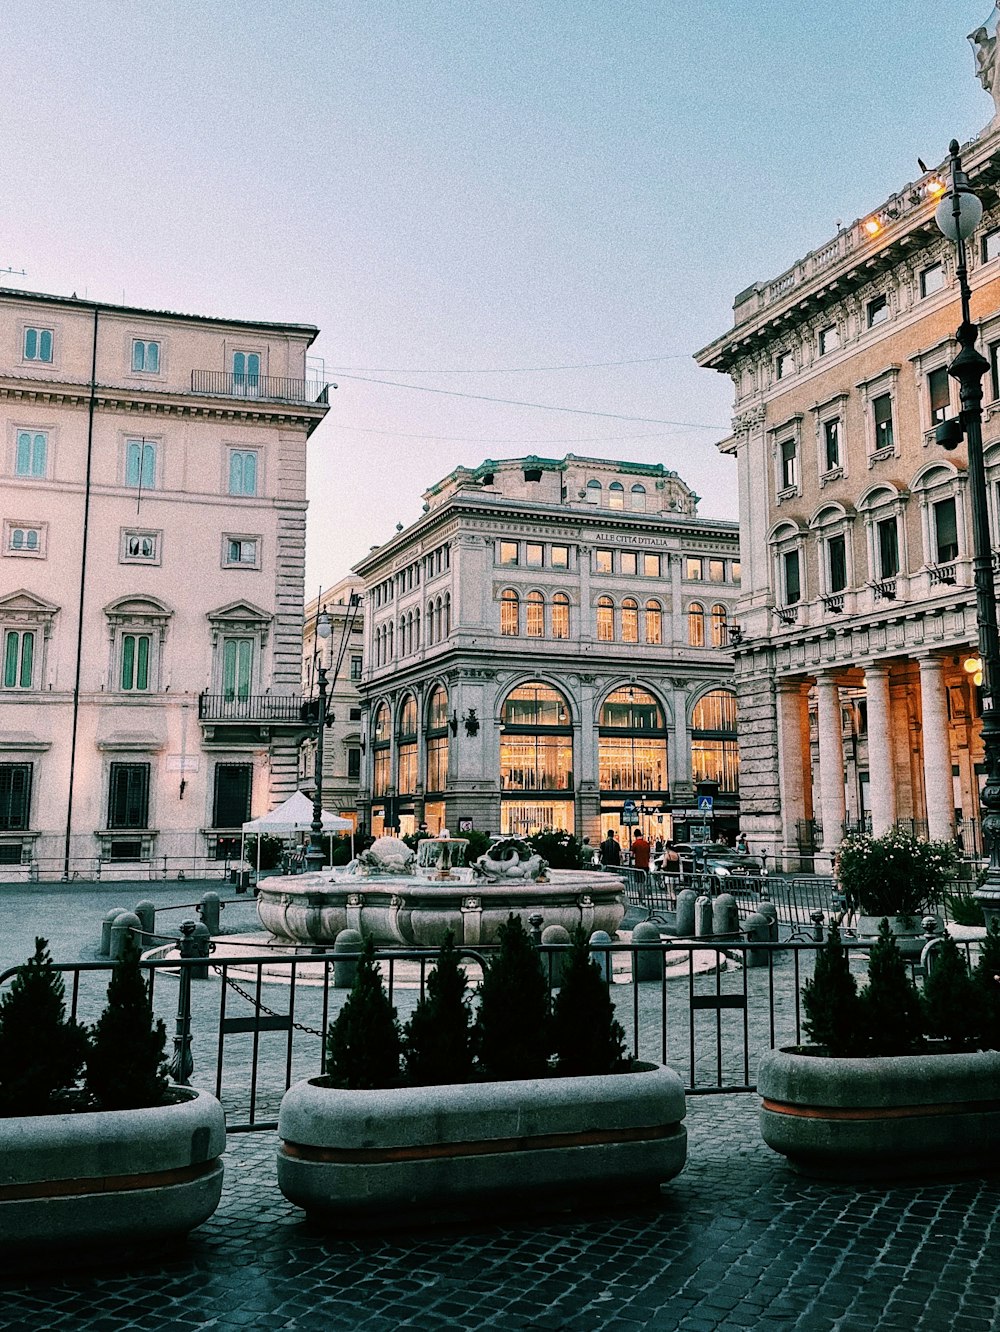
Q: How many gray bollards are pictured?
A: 14